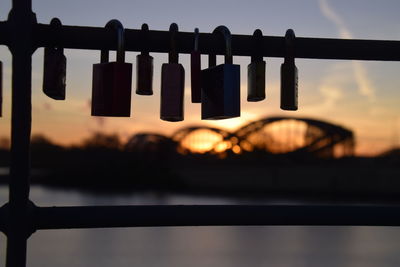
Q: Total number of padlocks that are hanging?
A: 8